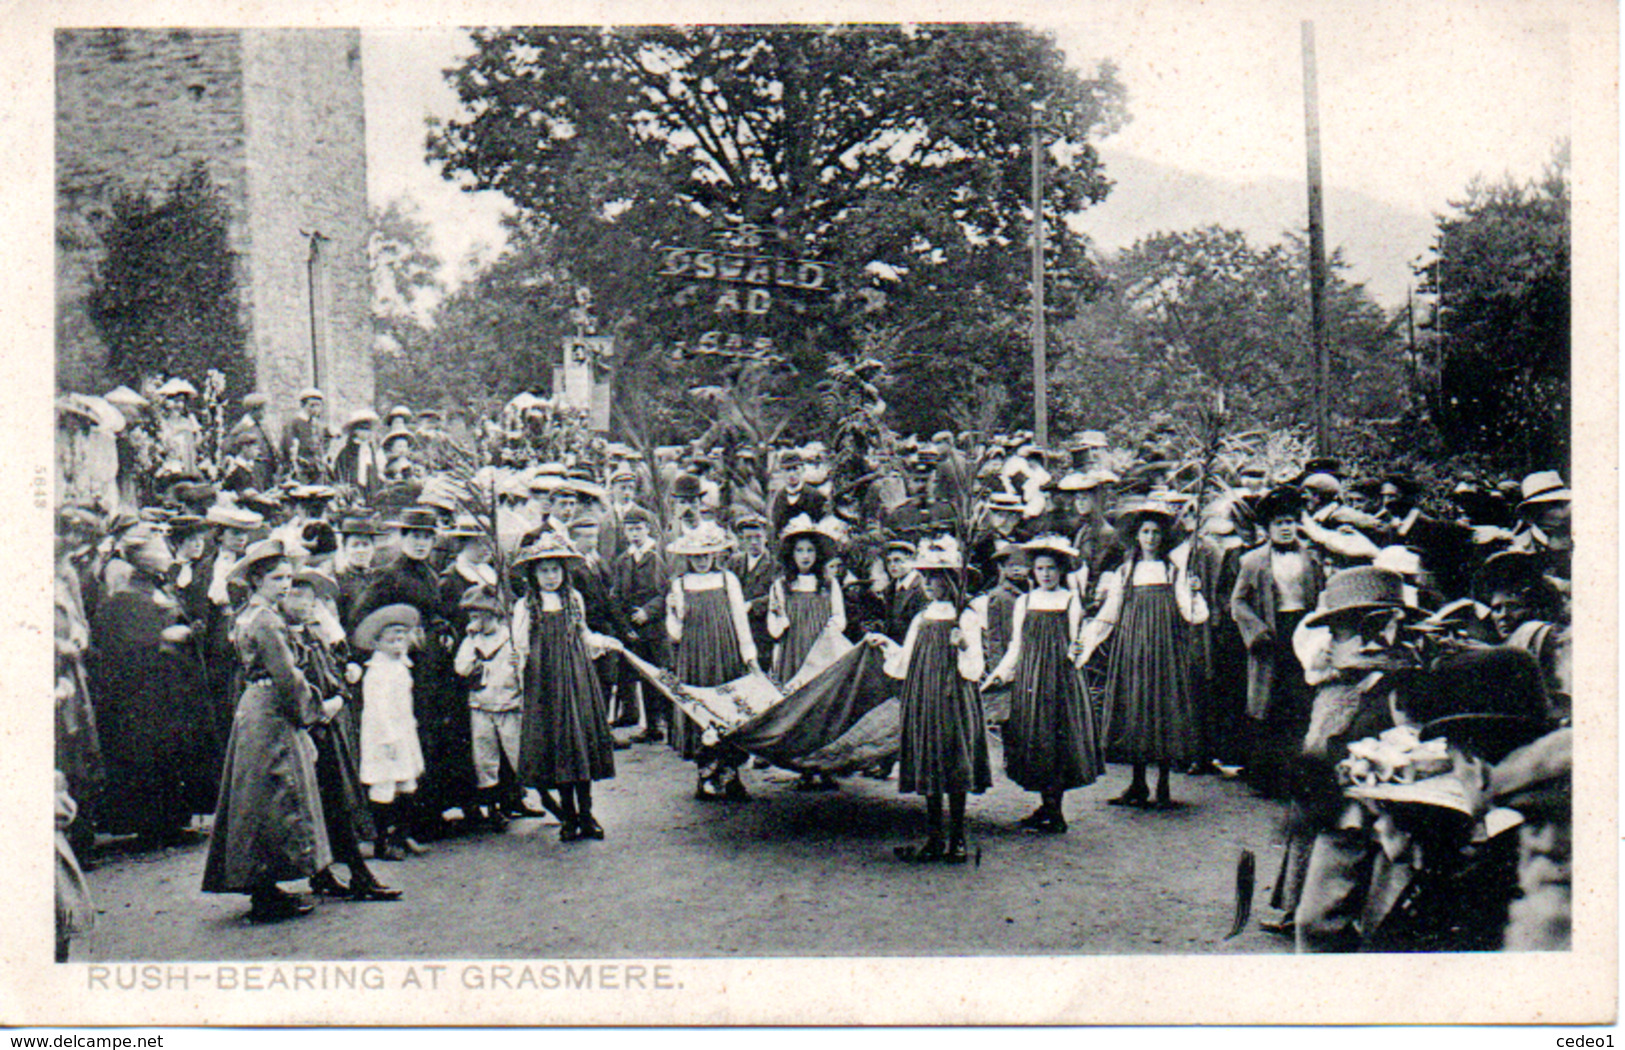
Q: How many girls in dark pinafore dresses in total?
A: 6